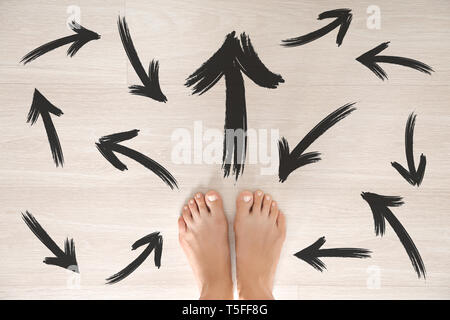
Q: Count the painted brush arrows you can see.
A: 13